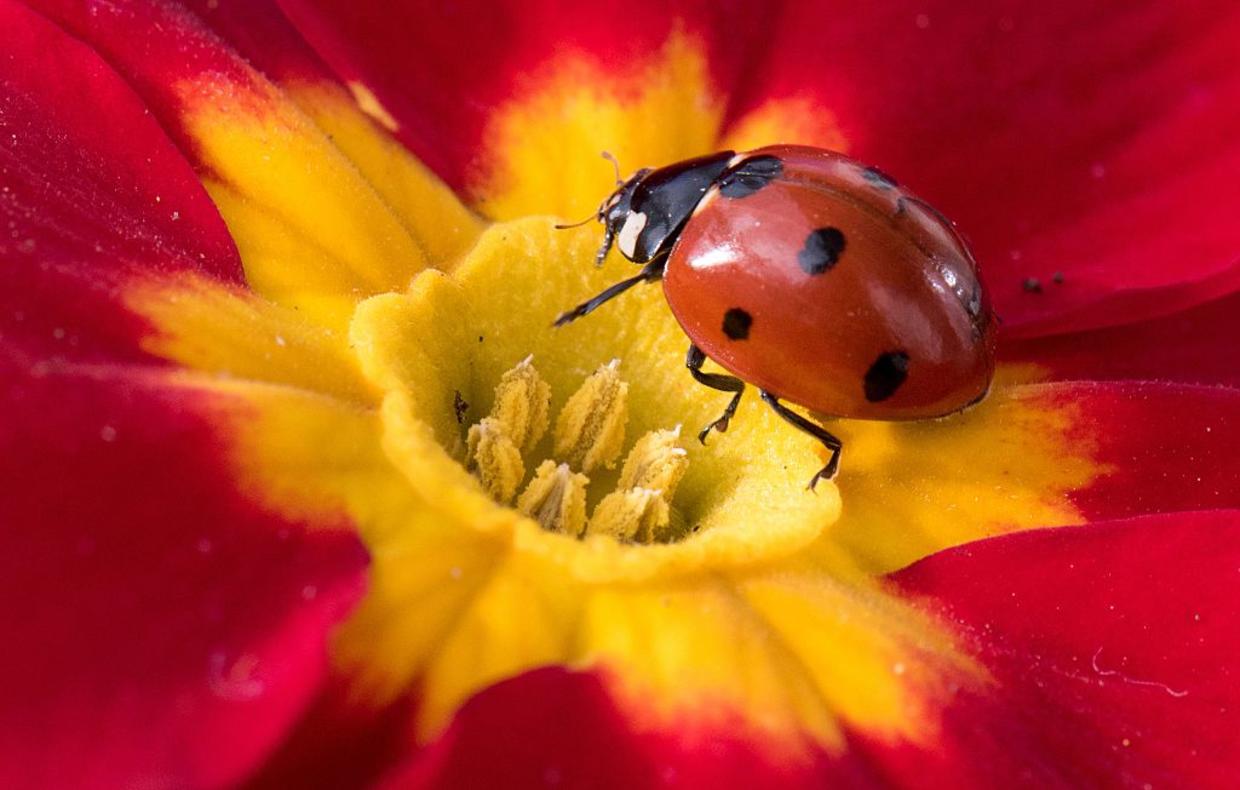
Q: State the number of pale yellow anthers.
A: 6